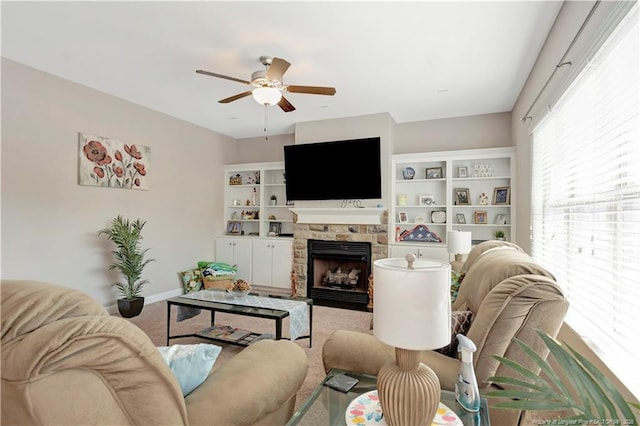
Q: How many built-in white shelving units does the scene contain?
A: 2